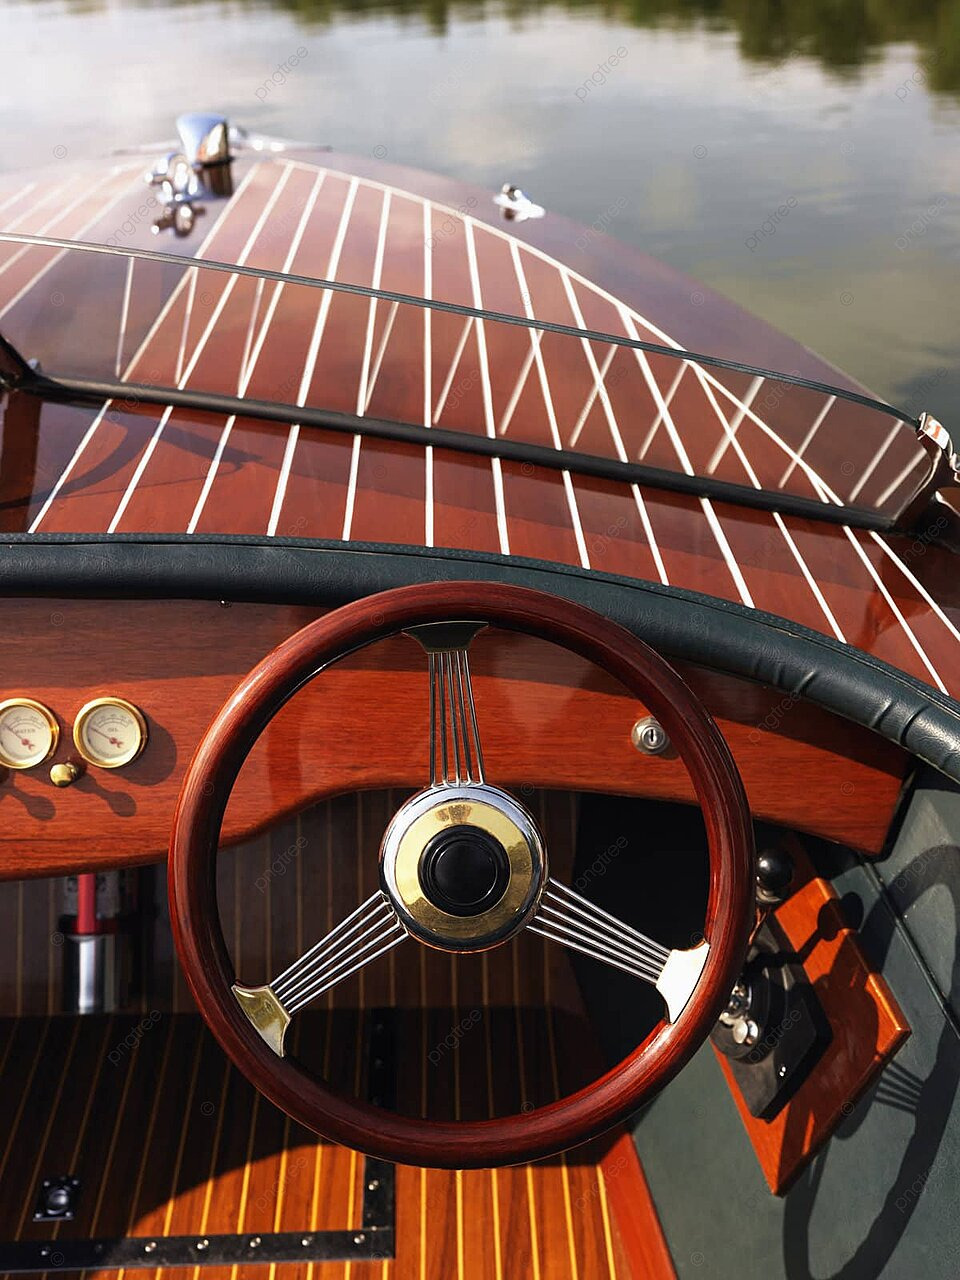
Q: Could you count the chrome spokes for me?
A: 15